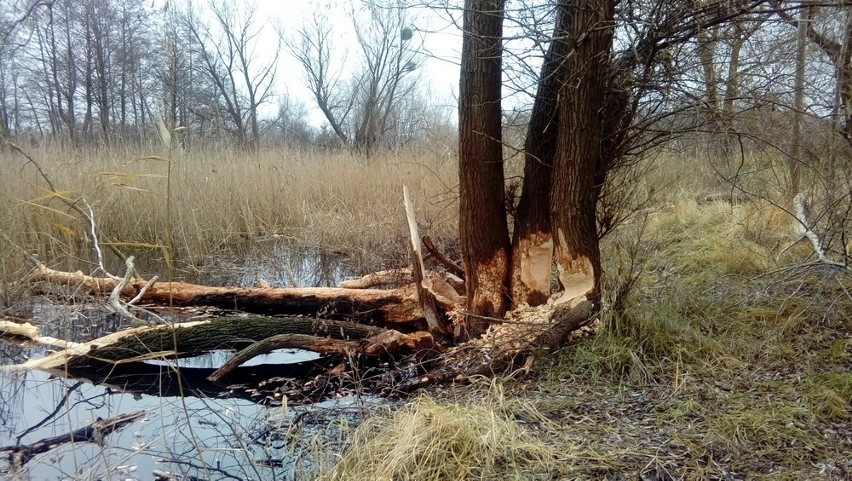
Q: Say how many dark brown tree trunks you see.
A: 3